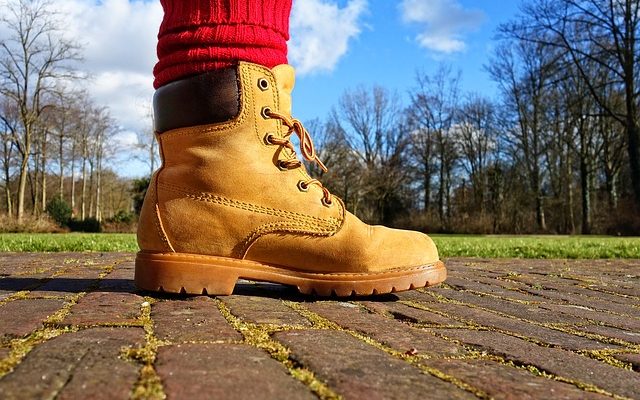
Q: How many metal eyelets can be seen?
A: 6